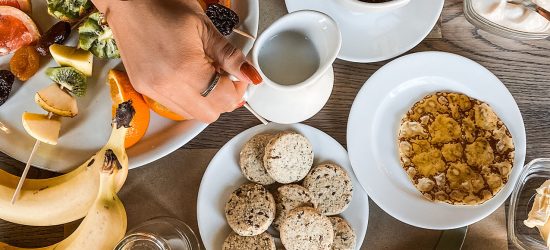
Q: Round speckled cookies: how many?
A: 8